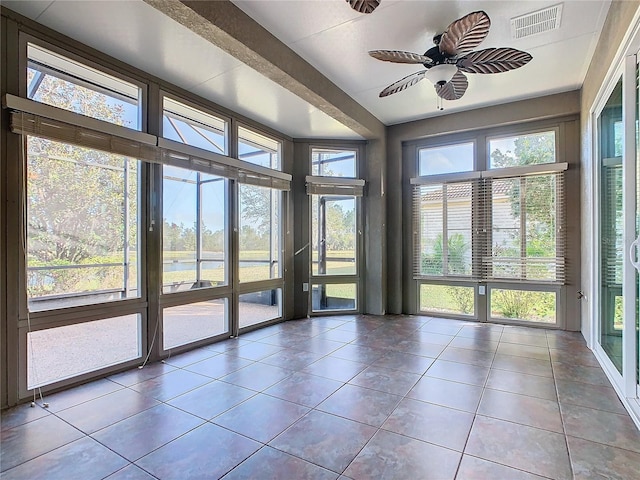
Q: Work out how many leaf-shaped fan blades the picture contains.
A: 6